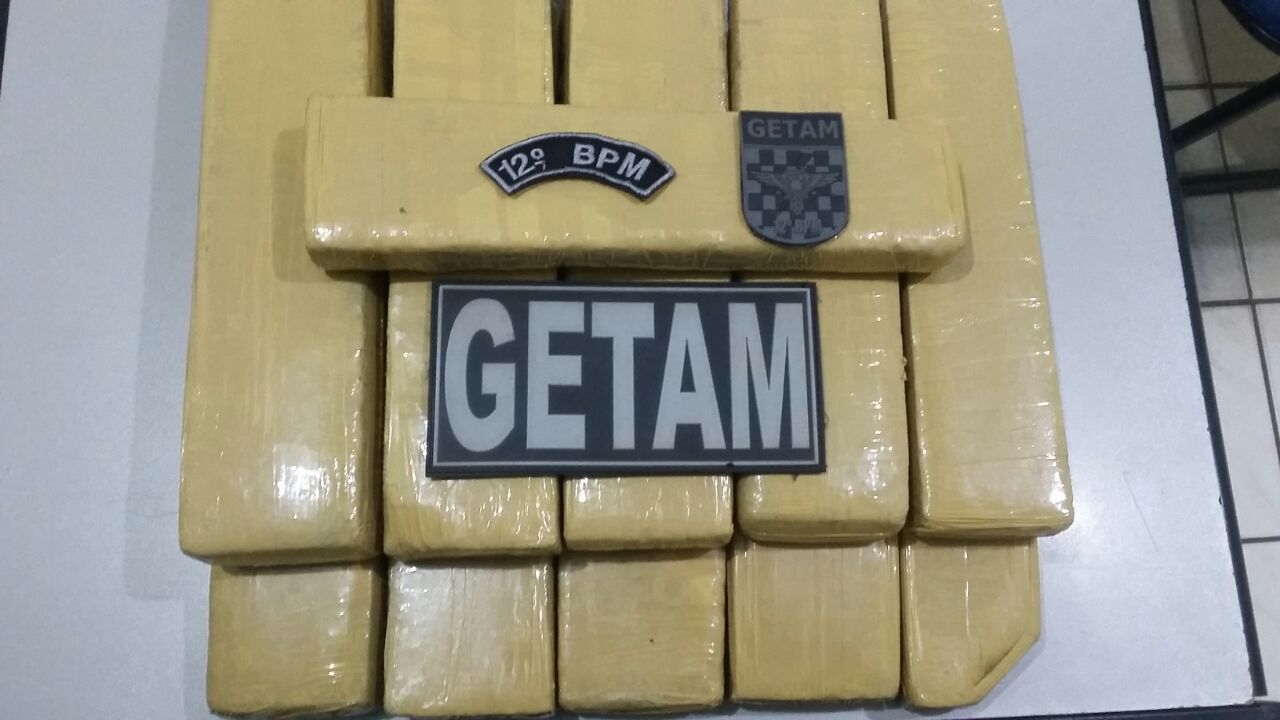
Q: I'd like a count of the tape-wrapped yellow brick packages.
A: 11